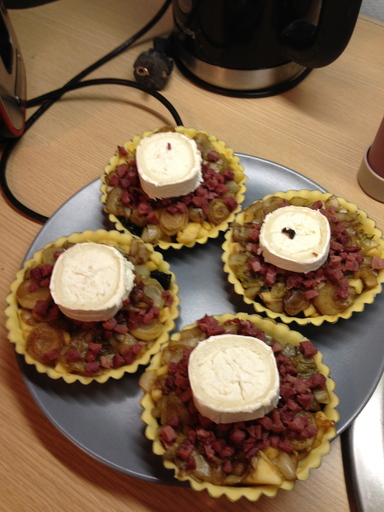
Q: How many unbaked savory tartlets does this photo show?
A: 4